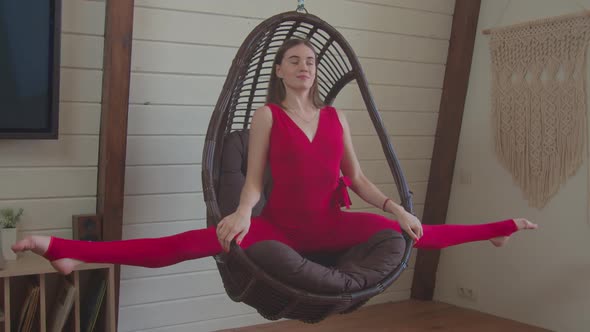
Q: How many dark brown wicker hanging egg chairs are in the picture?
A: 1